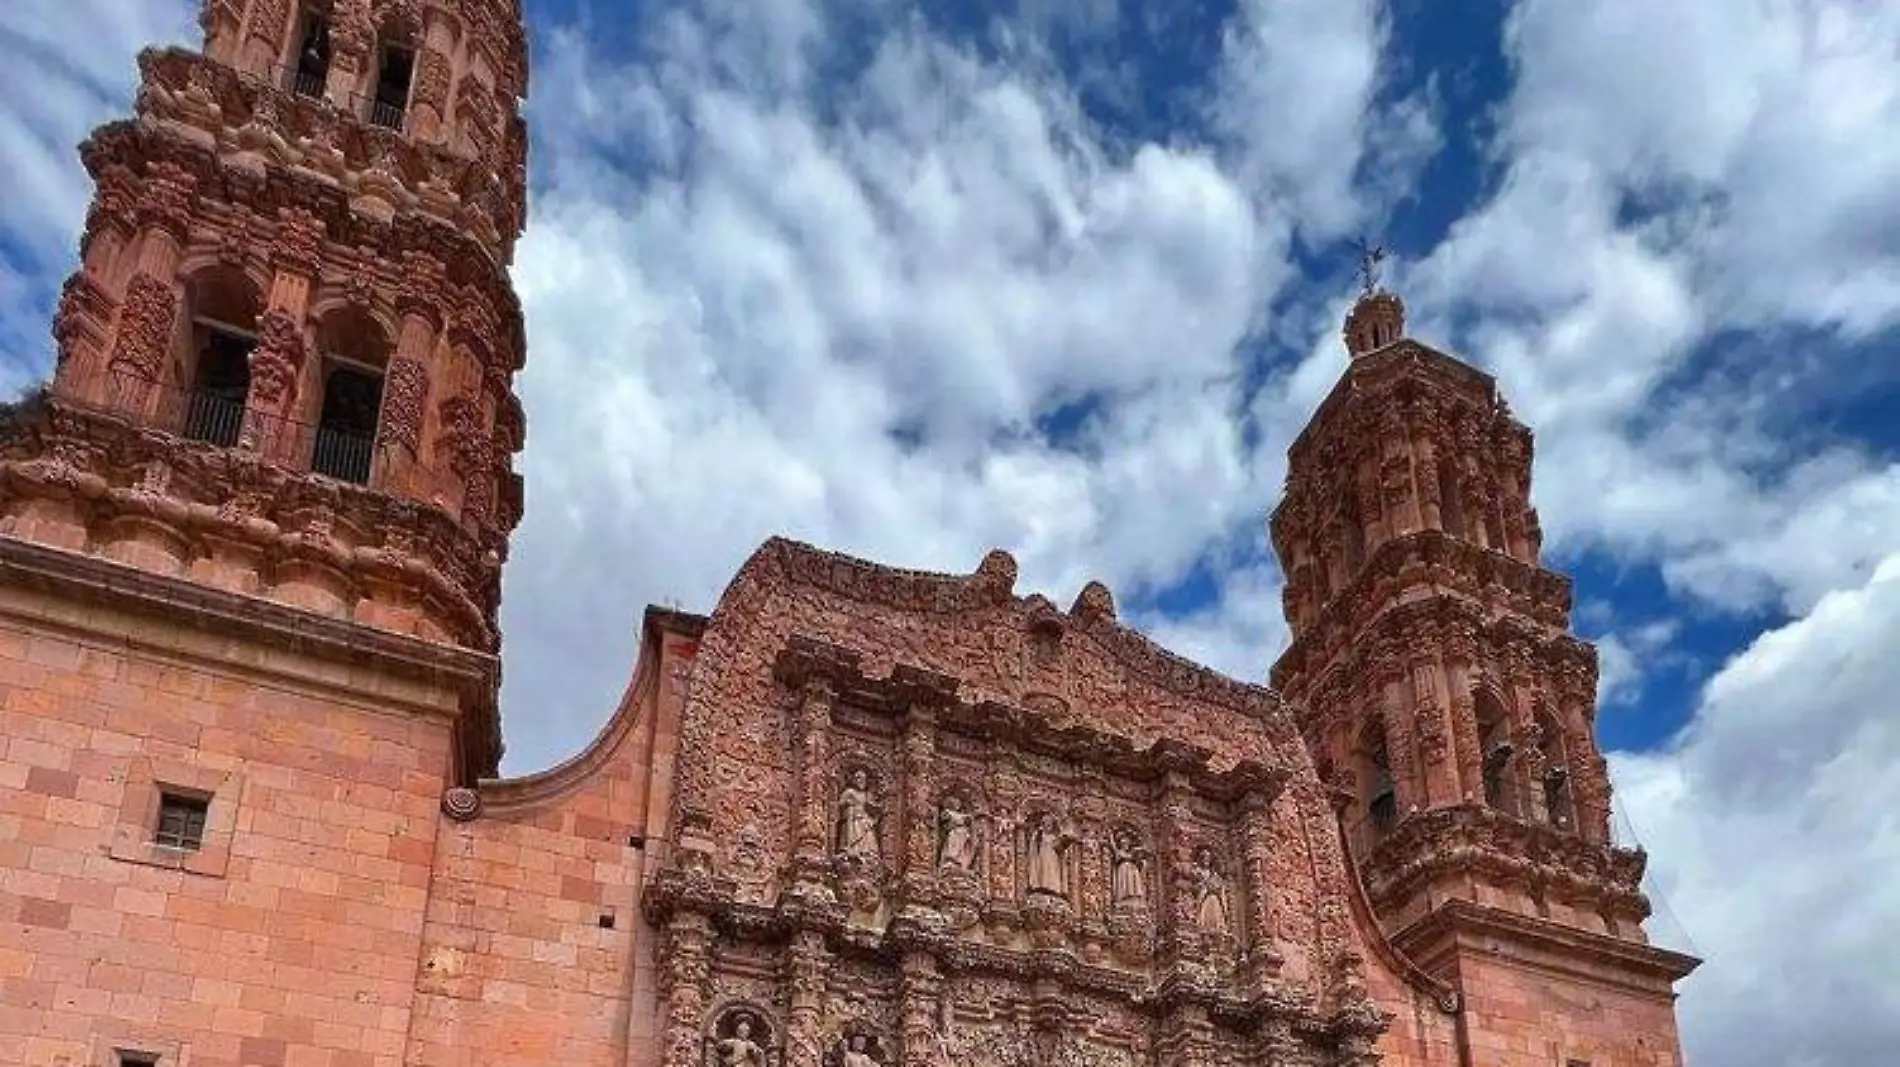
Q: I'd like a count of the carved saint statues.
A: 7